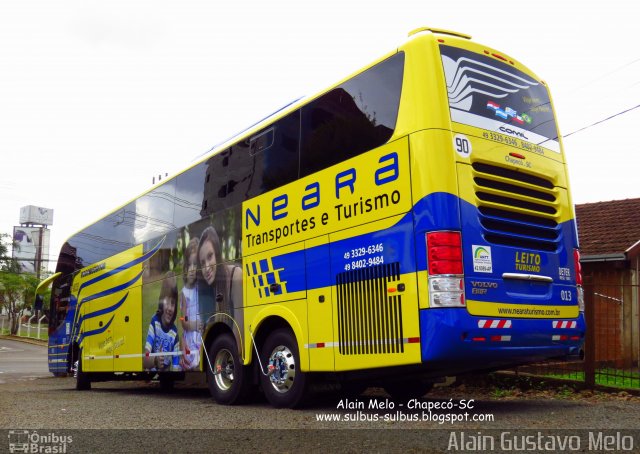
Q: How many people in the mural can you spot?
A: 3